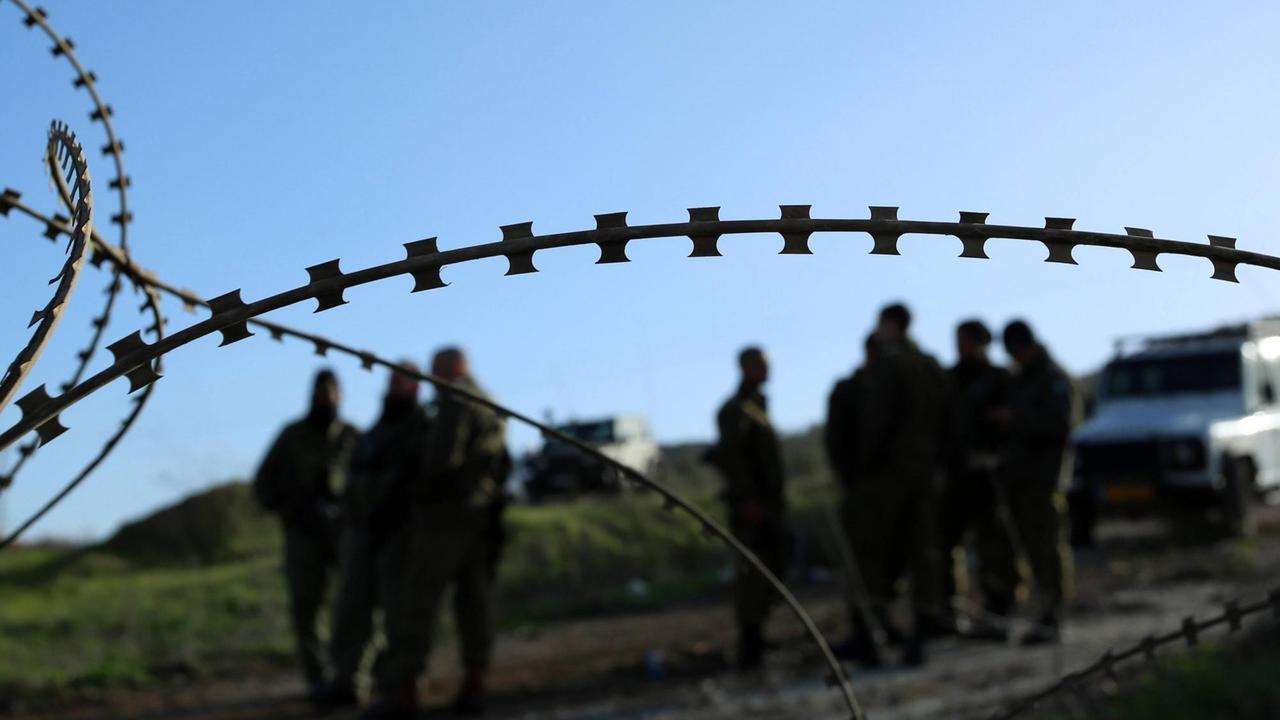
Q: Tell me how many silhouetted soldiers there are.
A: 8